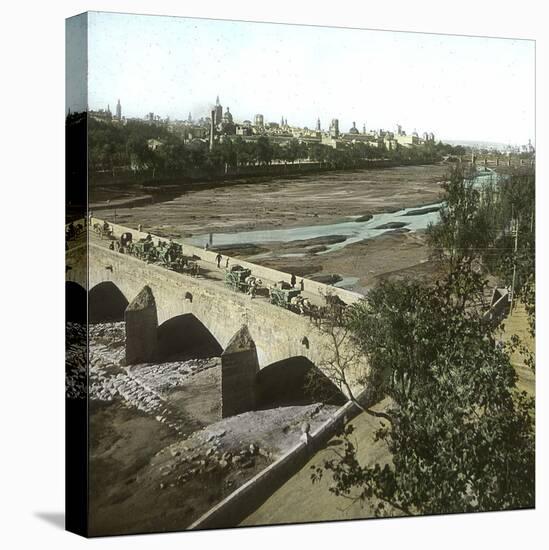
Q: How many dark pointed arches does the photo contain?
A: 3